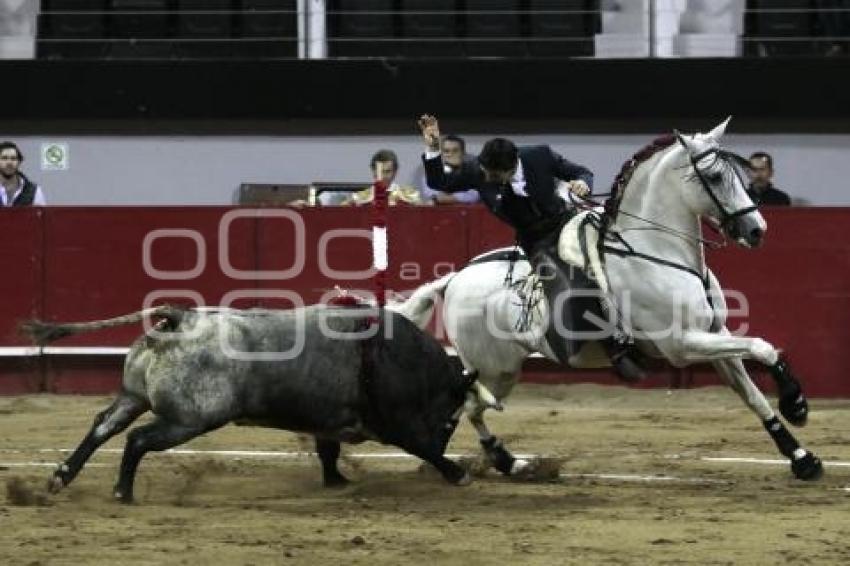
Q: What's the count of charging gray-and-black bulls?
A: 1